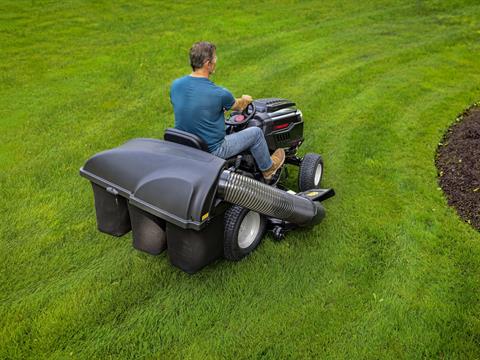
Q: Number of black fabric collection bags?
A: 3